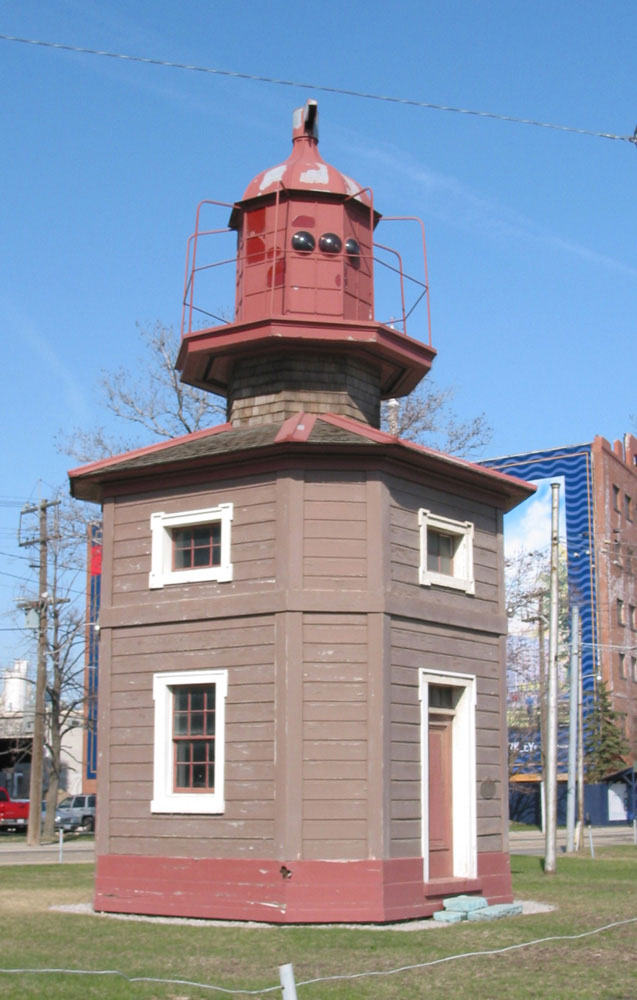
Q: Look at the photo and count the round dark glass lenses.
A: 3